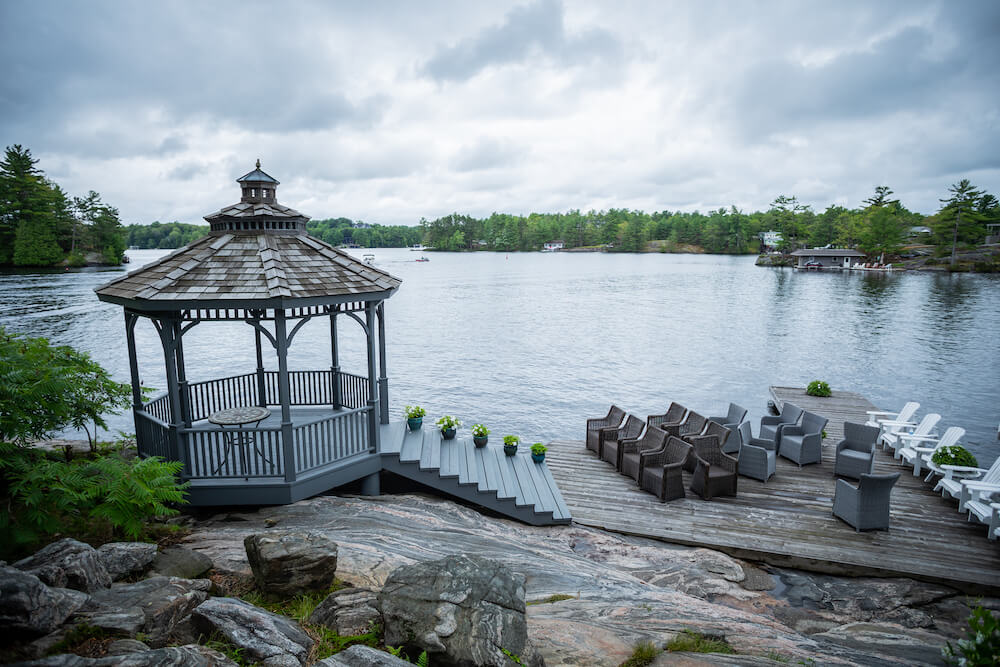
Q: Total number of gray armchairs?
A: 6